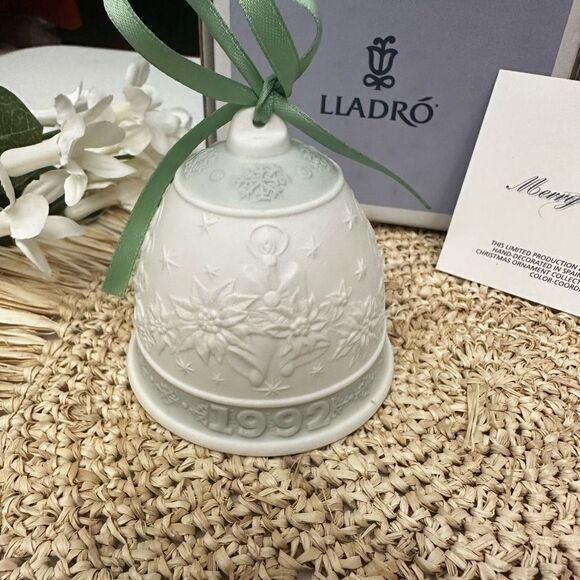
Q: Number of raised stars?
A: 10